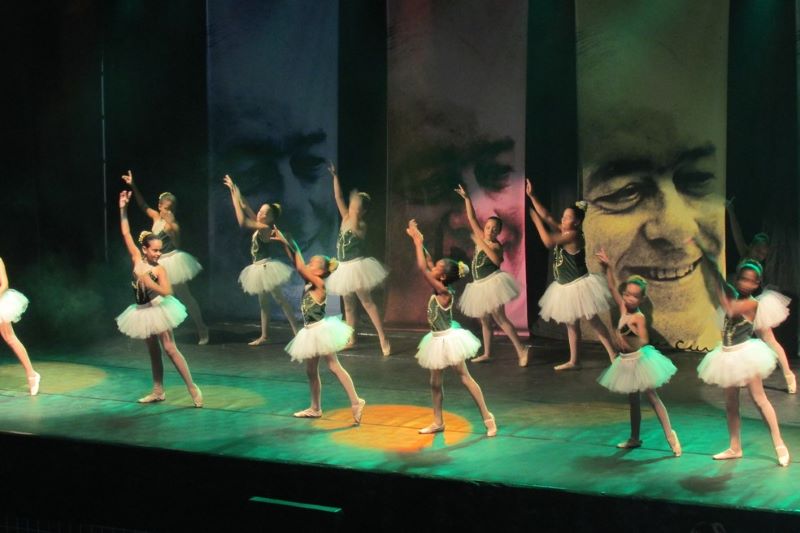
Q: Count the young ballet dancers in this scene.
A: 12